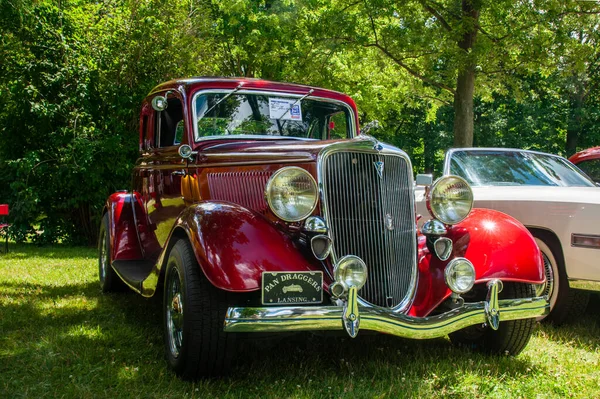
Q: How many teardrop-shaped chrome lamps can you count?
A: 2